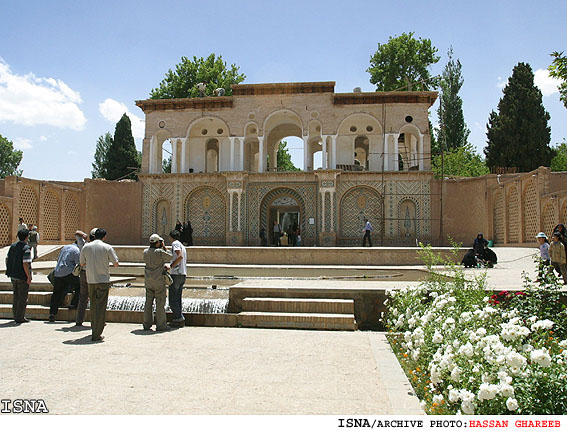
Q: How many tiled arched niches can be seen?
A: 4